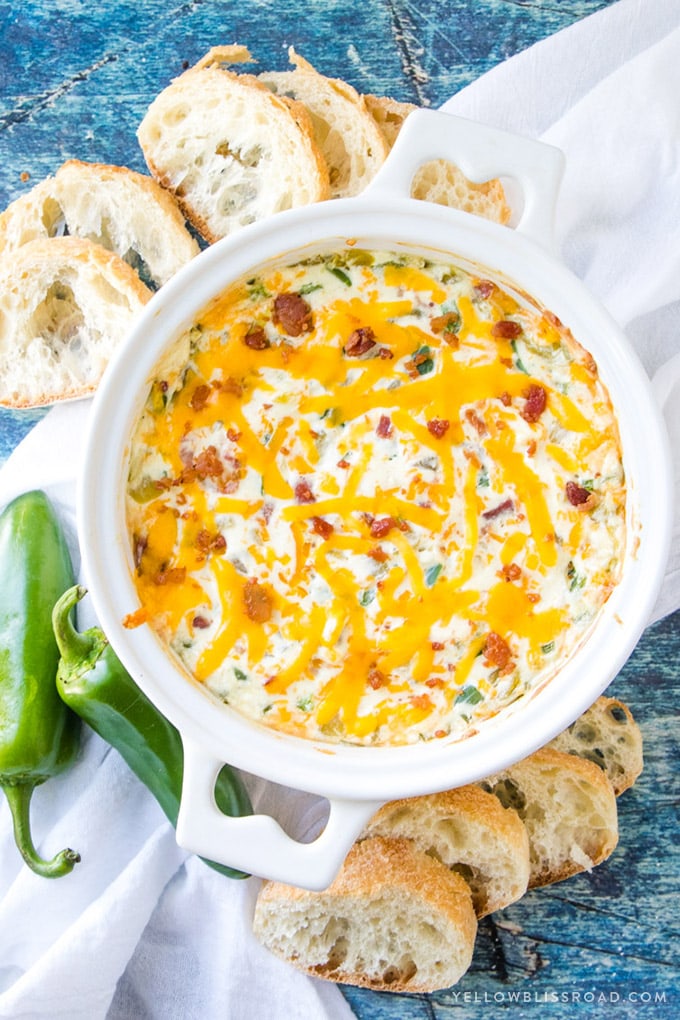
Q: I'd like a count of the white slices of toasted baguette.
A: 9